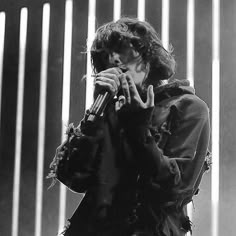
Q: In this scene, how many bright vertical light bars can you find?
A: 10